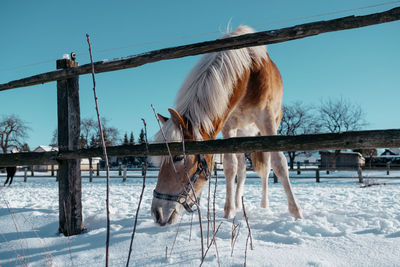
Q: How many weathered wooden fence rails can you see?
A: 2